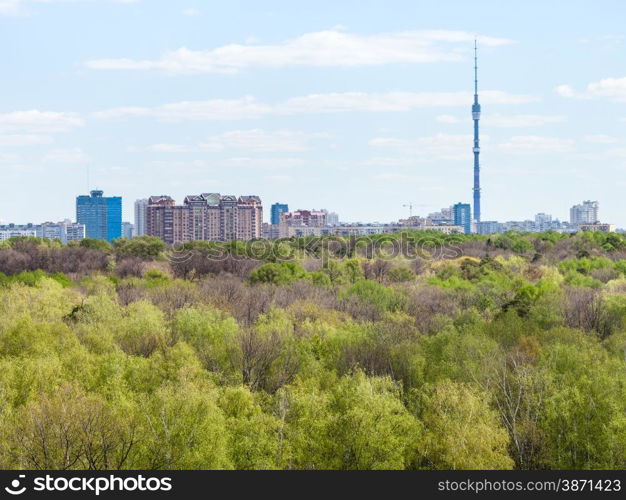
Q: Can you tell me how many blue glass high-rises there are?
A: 3